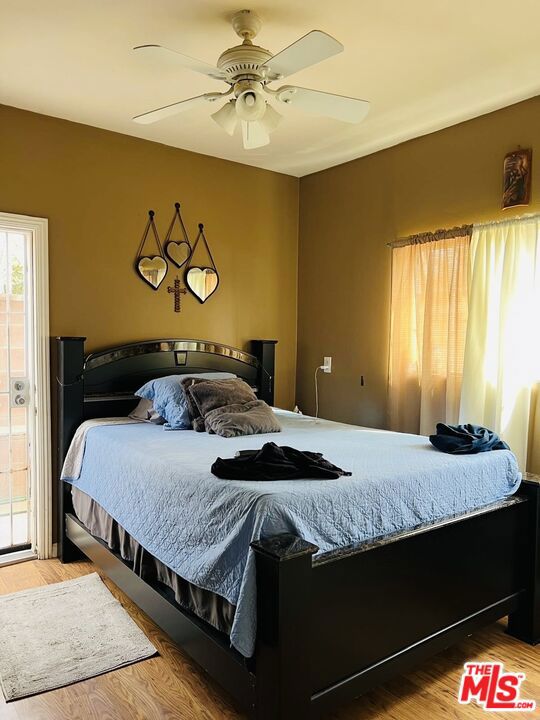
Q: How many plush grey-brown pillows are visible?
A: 2